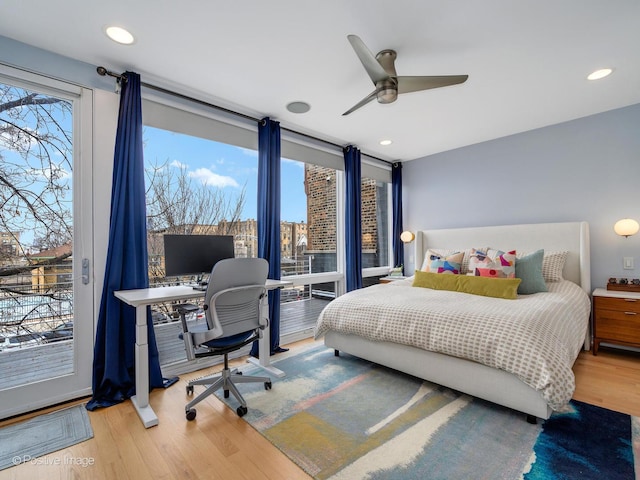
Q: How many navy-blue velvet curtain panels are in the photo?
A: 4